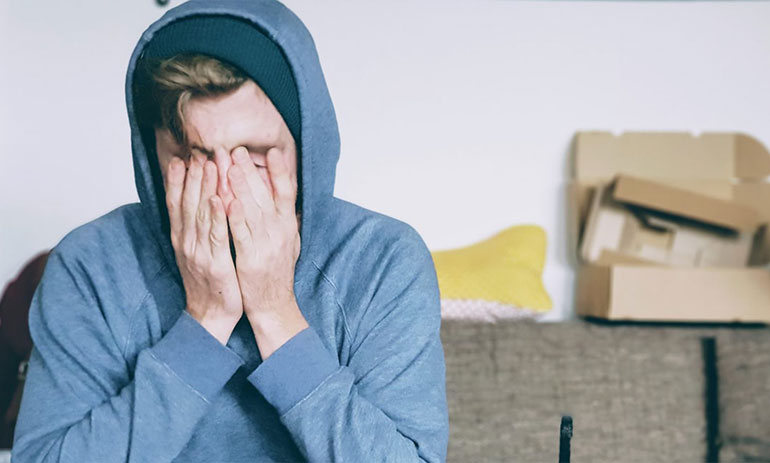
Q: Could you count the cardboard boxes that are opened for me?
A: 2